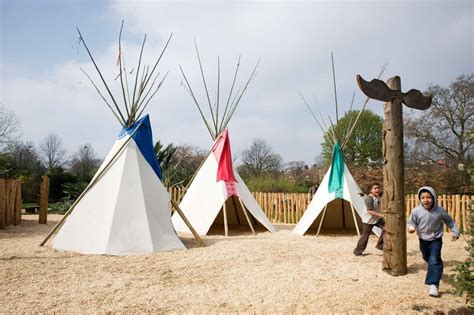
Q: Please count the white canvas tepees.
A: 3